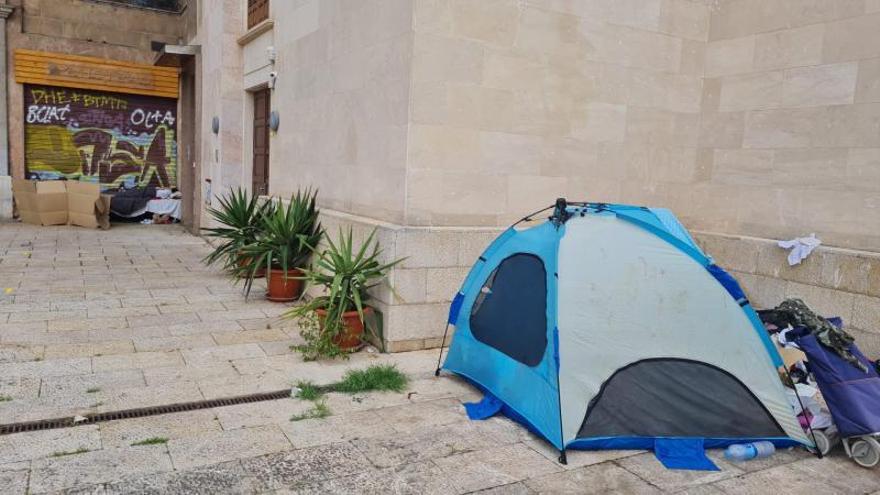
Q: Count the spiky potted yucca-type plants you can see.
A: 3